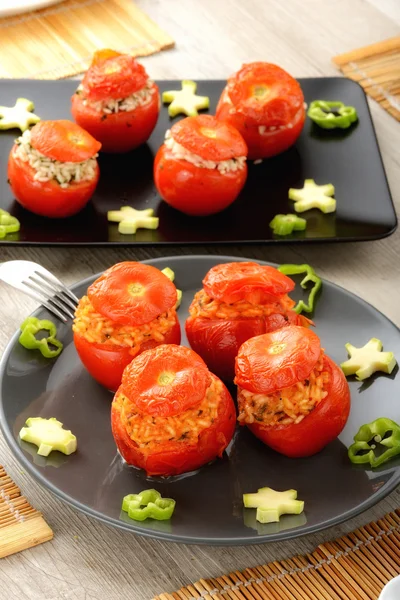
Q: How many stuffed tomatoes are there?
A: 8